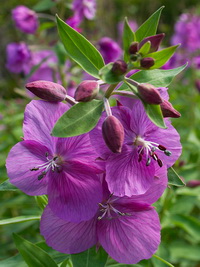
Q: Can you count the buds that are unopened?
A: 9